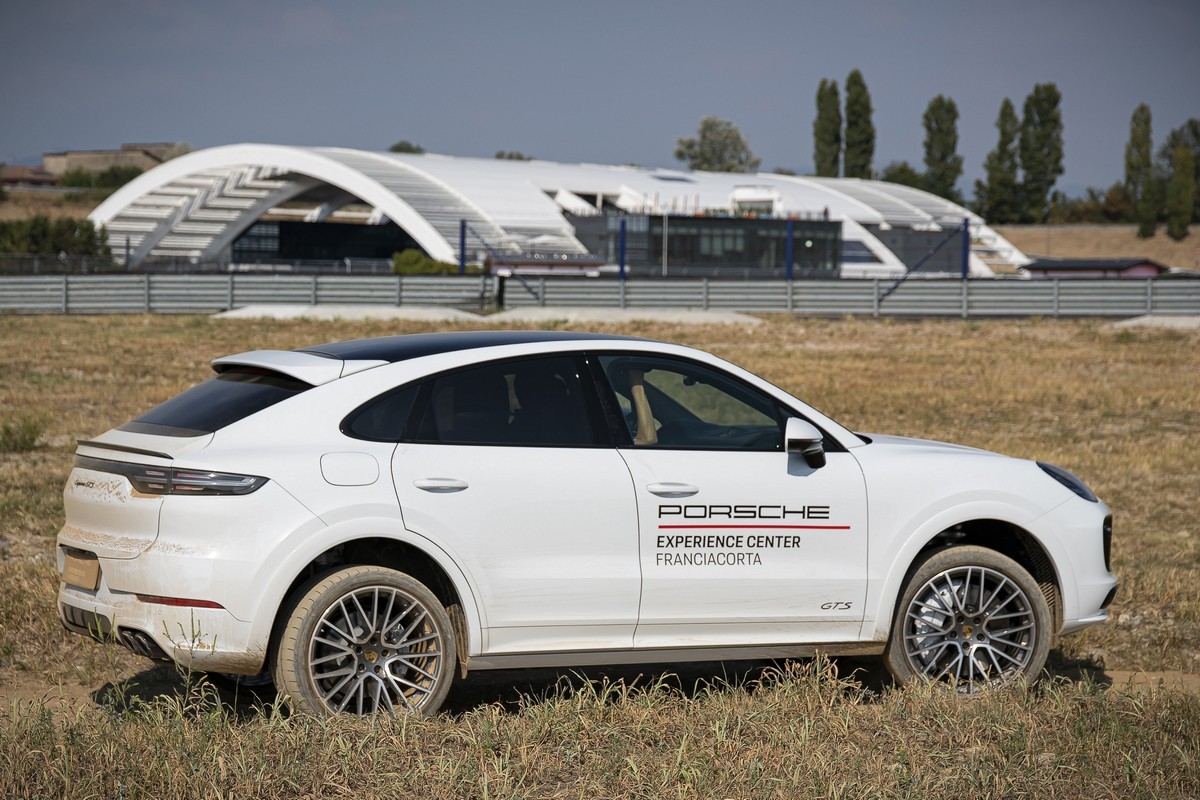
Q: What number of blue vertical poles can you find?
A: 4